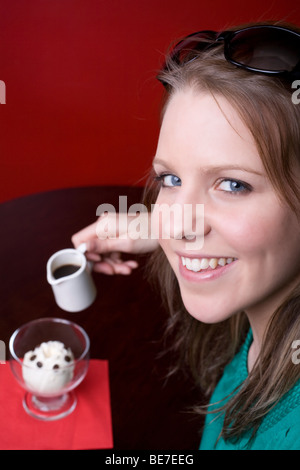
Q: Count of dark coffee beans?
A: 4